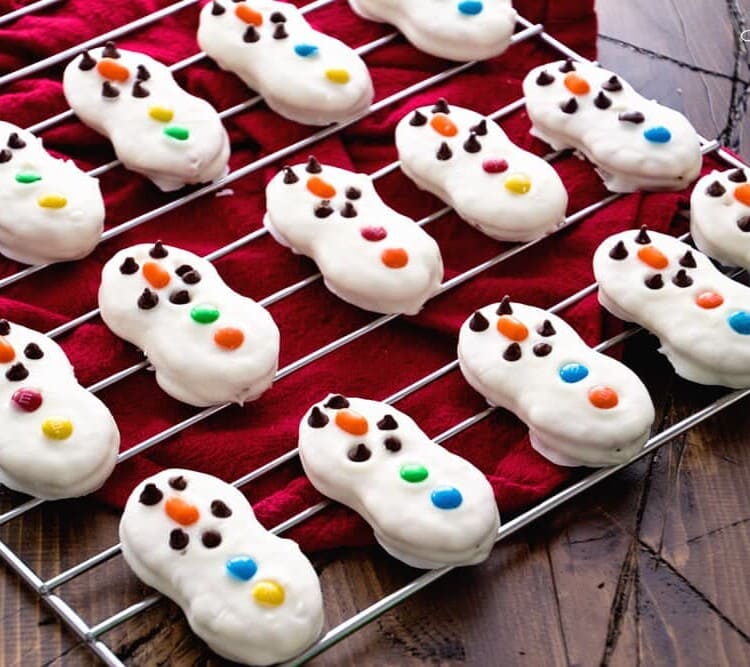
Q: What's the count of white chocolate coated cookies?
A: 14